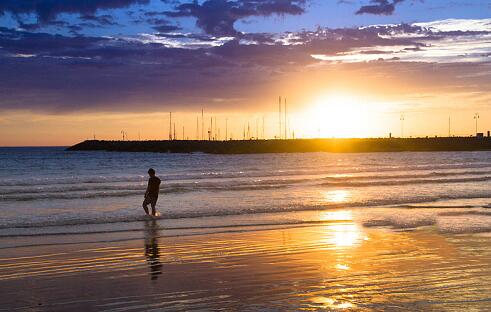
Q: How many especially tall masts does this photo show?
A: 2